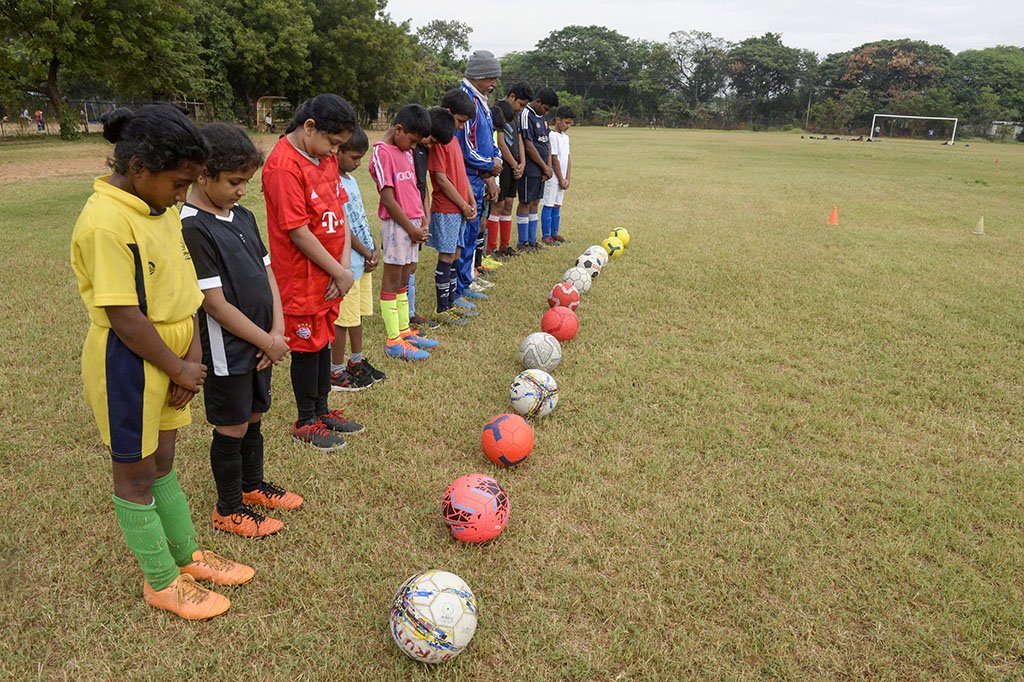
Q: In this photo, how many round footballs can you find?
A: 12